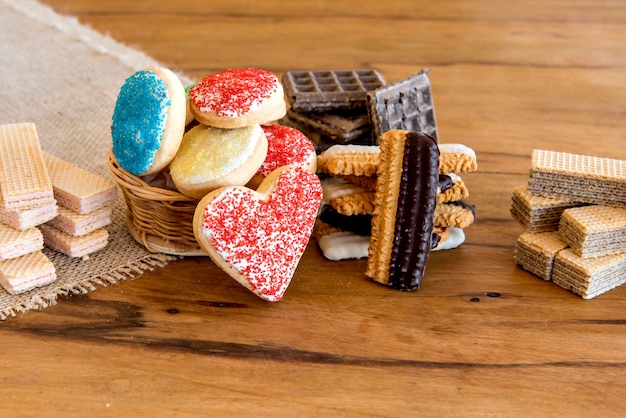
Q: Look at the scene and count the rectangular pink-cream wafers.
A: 7